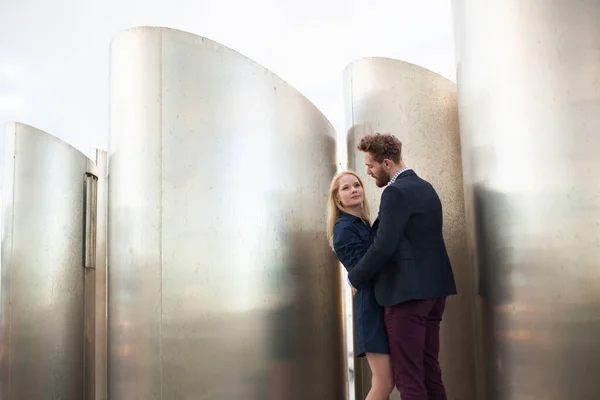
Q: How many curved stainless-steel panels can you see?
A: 4